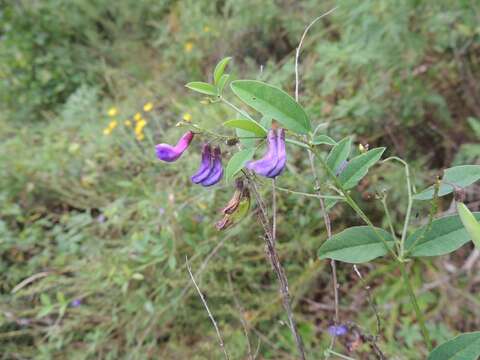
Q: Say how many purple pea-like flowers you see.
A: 5